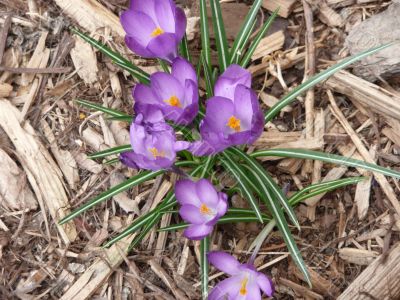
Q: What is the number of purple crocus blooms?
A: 6